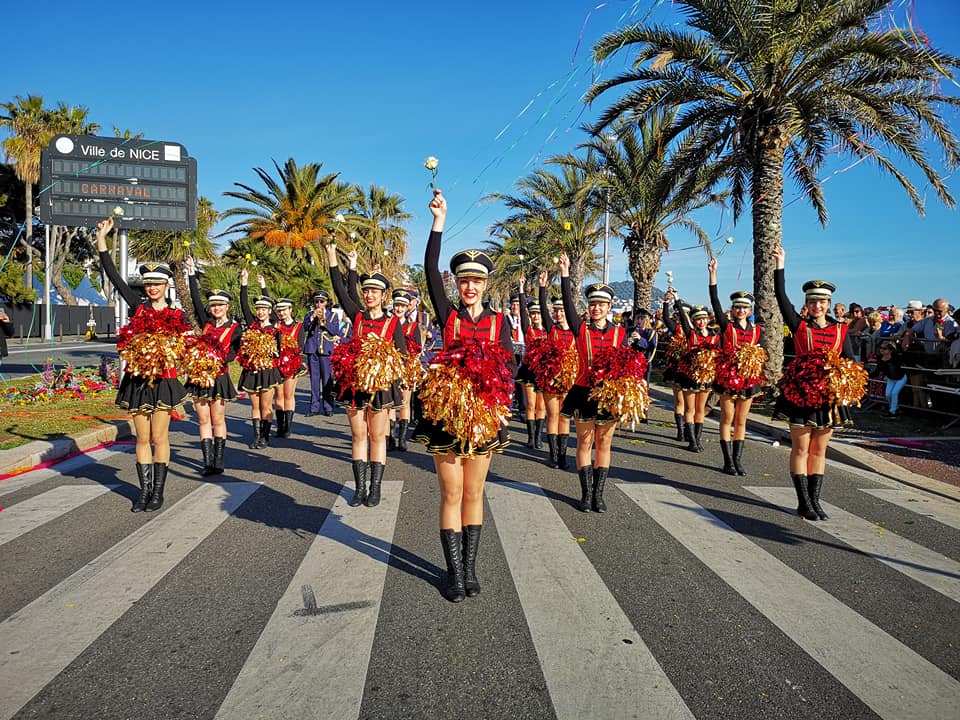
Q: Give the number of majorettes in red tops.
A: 14